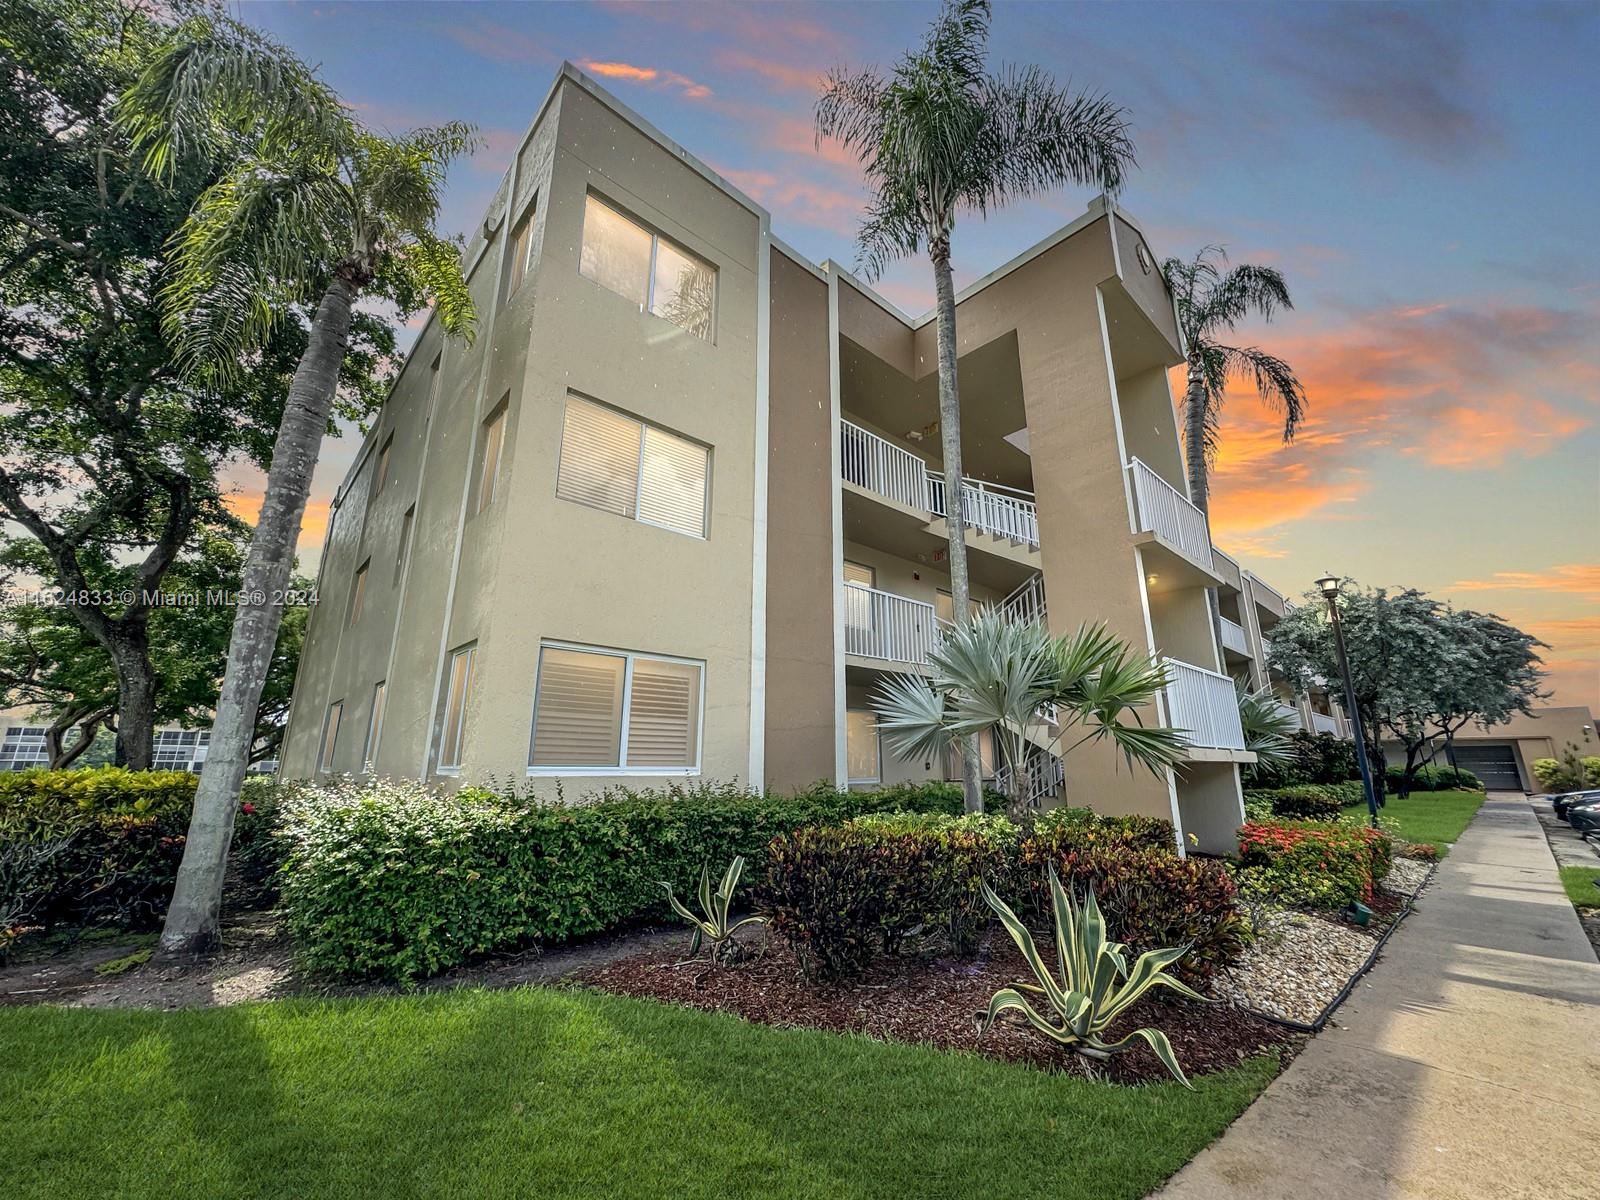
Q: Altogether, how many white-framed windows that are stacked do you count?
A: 3